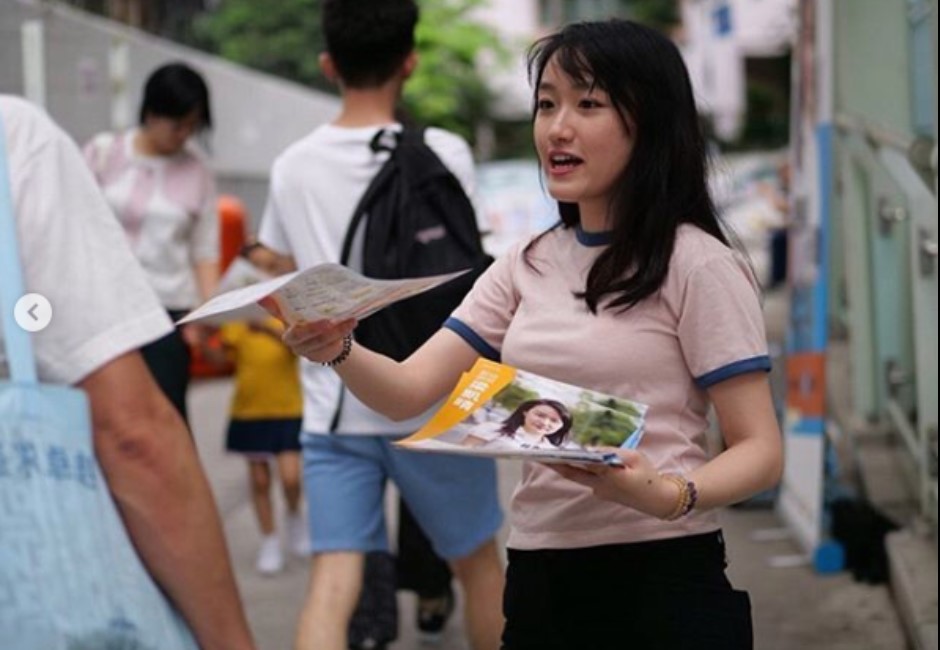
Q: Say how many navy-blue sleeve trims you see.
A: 2